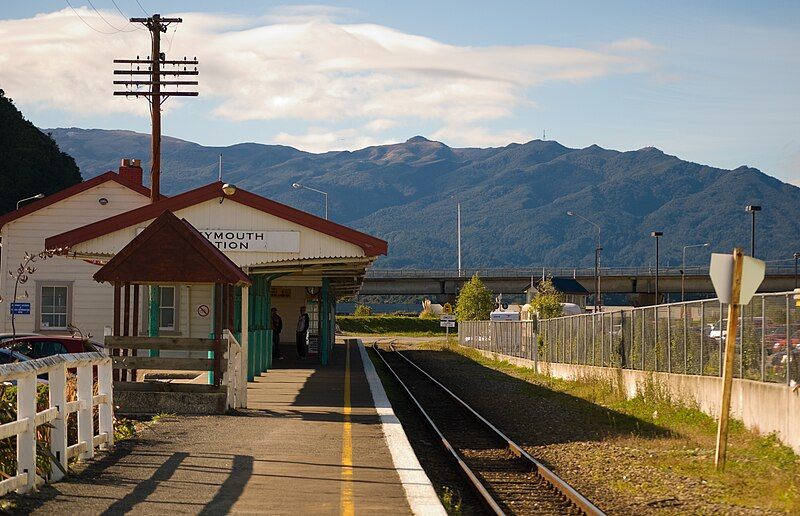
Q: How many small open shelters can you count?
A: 1